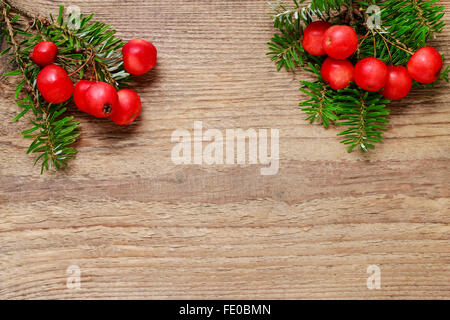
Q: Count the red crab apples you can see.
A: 12